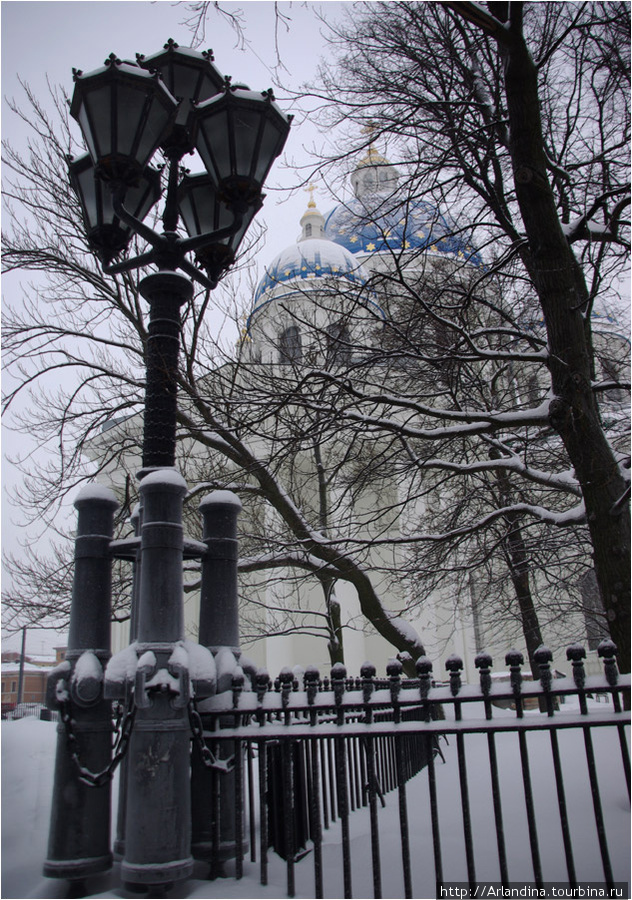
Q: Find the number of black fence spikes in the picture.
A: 14